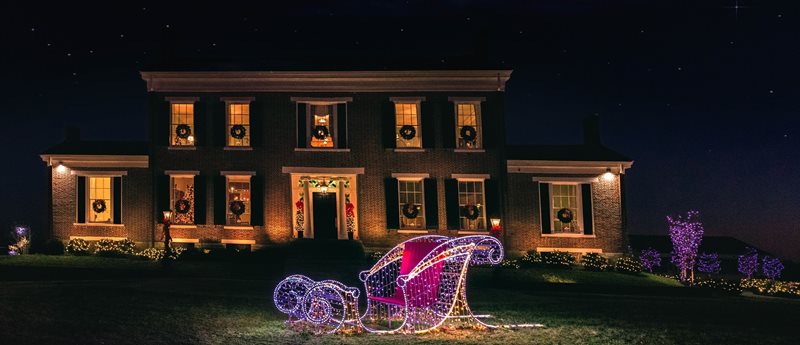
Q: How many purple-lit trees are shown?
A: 5